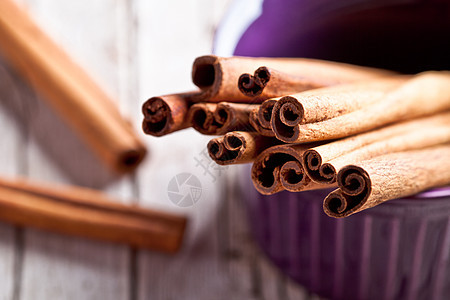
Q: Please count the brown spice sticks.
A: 12